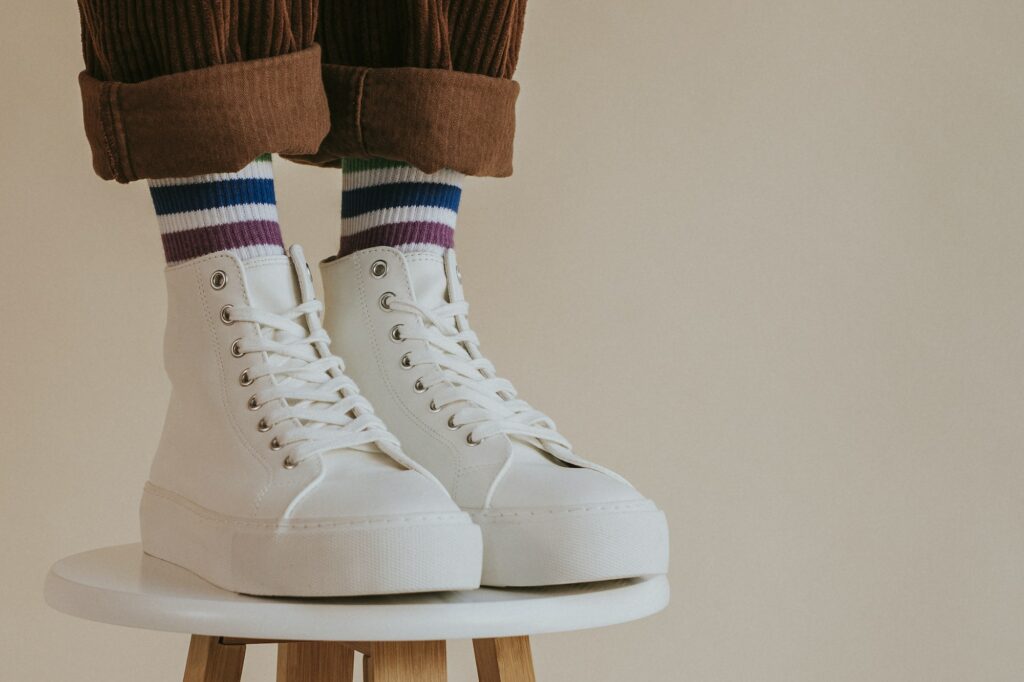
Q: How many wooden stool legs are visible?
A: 4